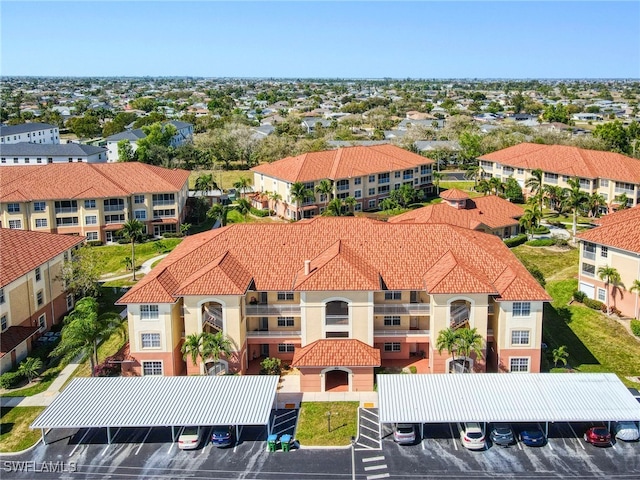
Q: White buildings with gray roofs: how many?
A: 3